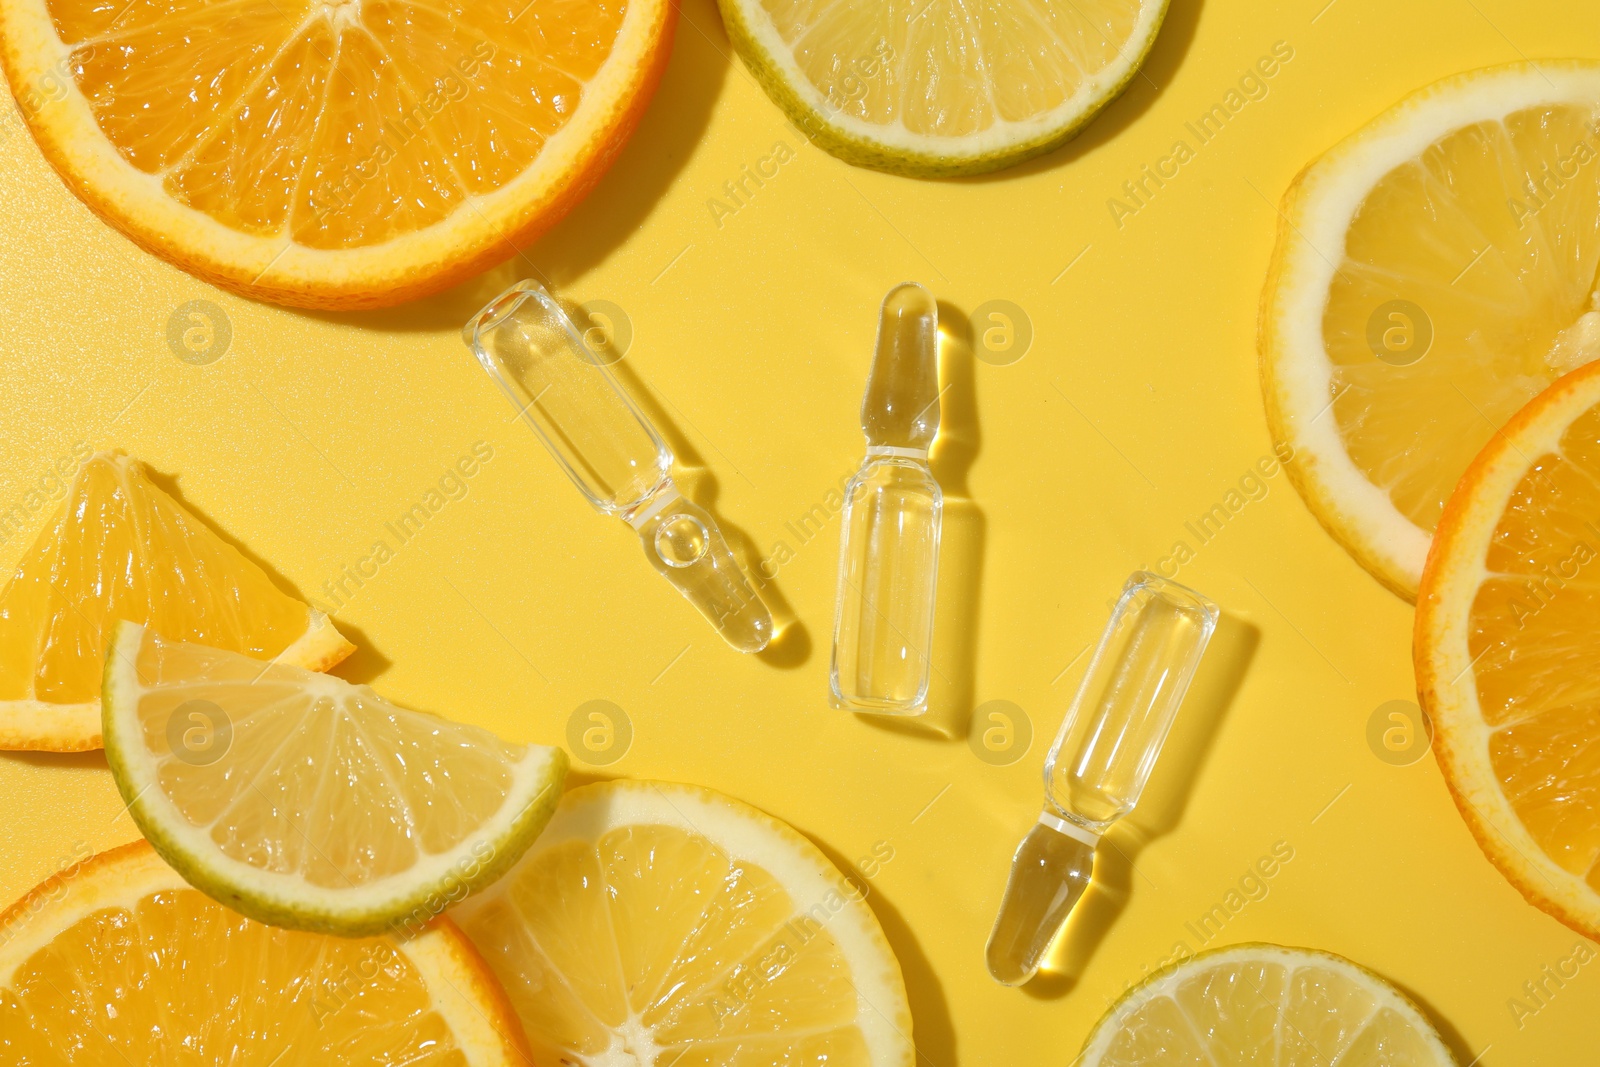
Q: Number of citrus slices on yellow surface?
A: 9